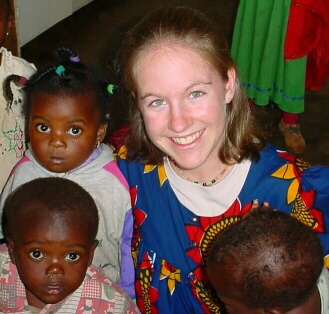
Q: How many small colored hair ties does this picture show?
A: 4